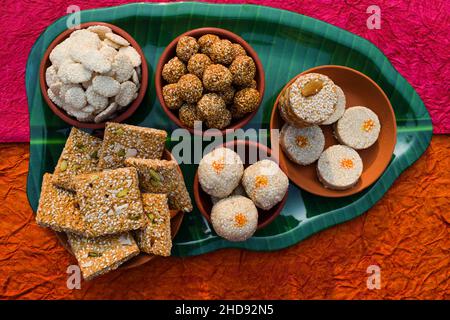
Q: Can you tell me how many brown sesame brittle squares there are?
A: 7